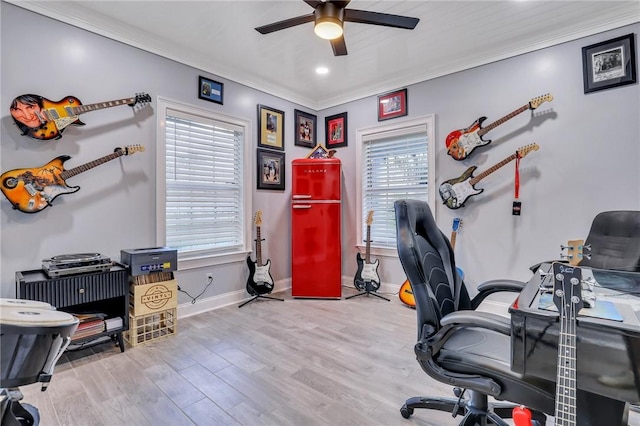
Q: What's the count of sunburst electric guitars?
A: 2